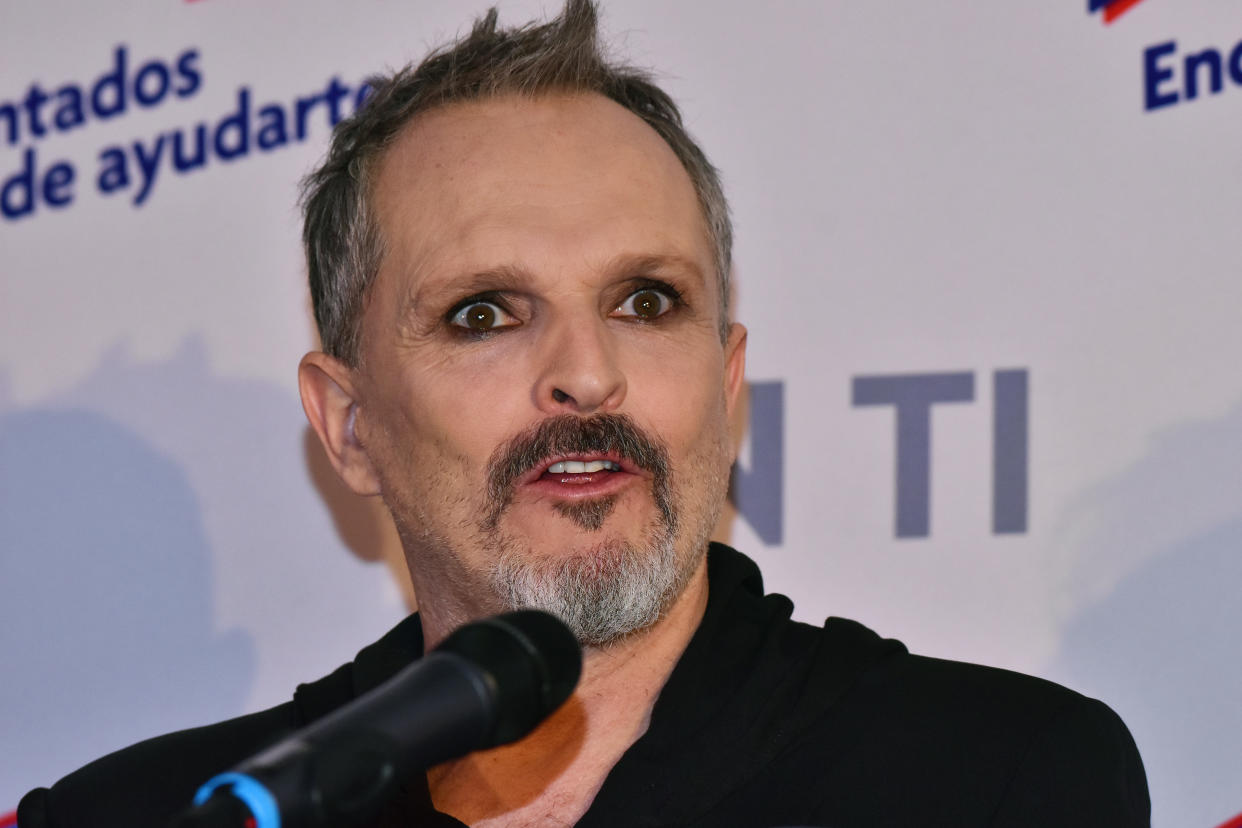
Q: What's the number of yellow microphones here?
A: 0